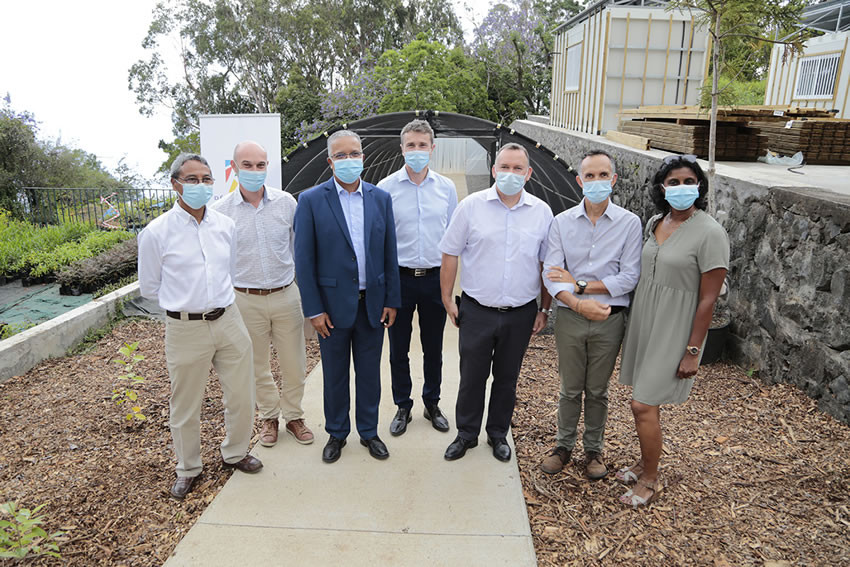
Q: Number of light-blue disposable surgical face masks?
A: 7